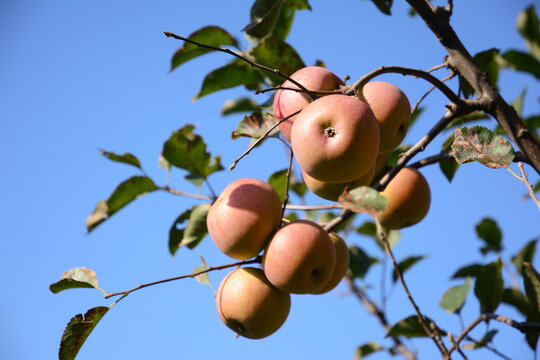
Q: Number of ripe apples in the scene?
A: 9